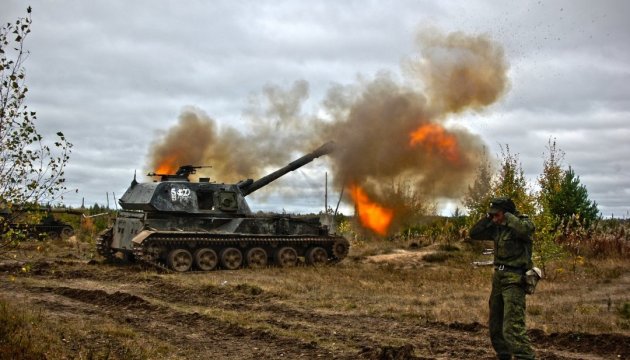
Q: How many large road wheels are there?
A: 6